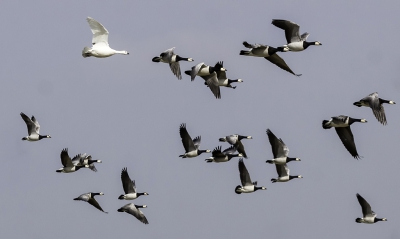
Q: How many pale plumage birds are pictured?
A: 1